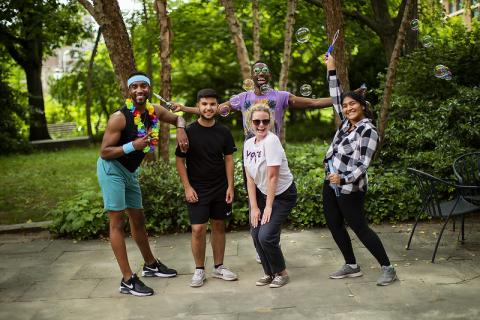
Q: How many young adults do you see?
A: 5